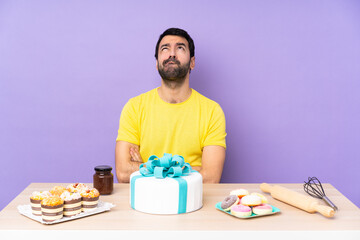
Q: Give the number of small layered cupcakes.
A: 6